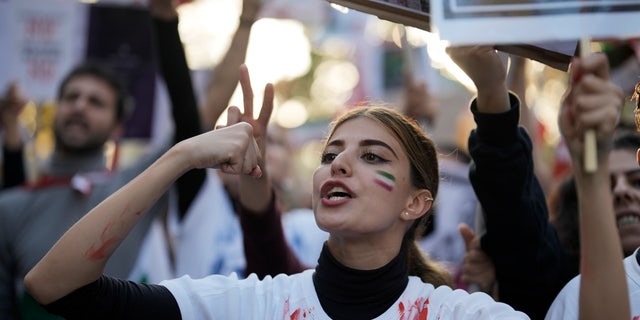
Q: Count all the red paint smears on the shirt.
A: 2